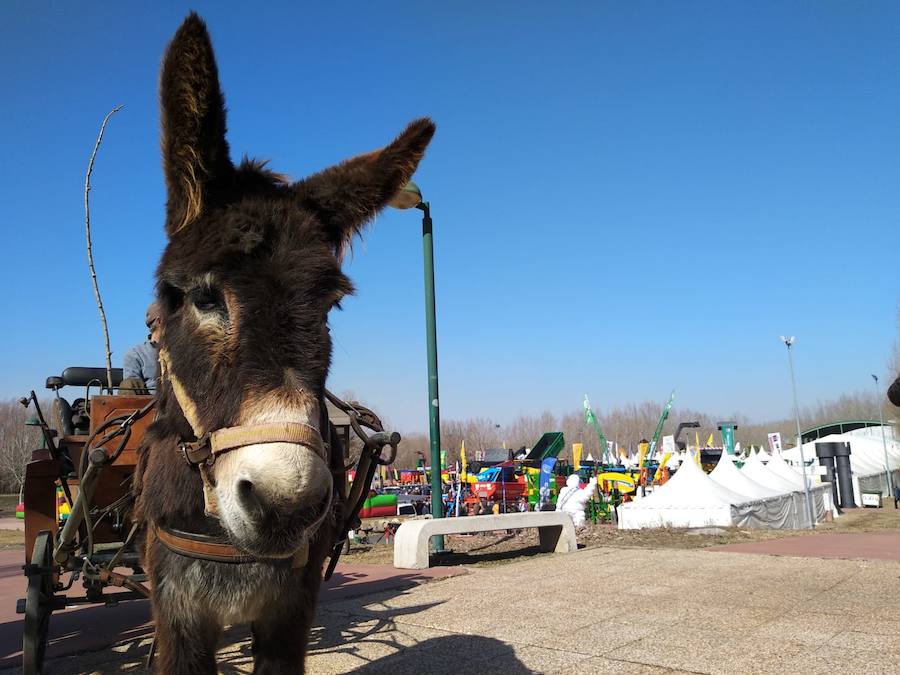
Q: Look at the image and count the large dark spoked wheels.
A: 1